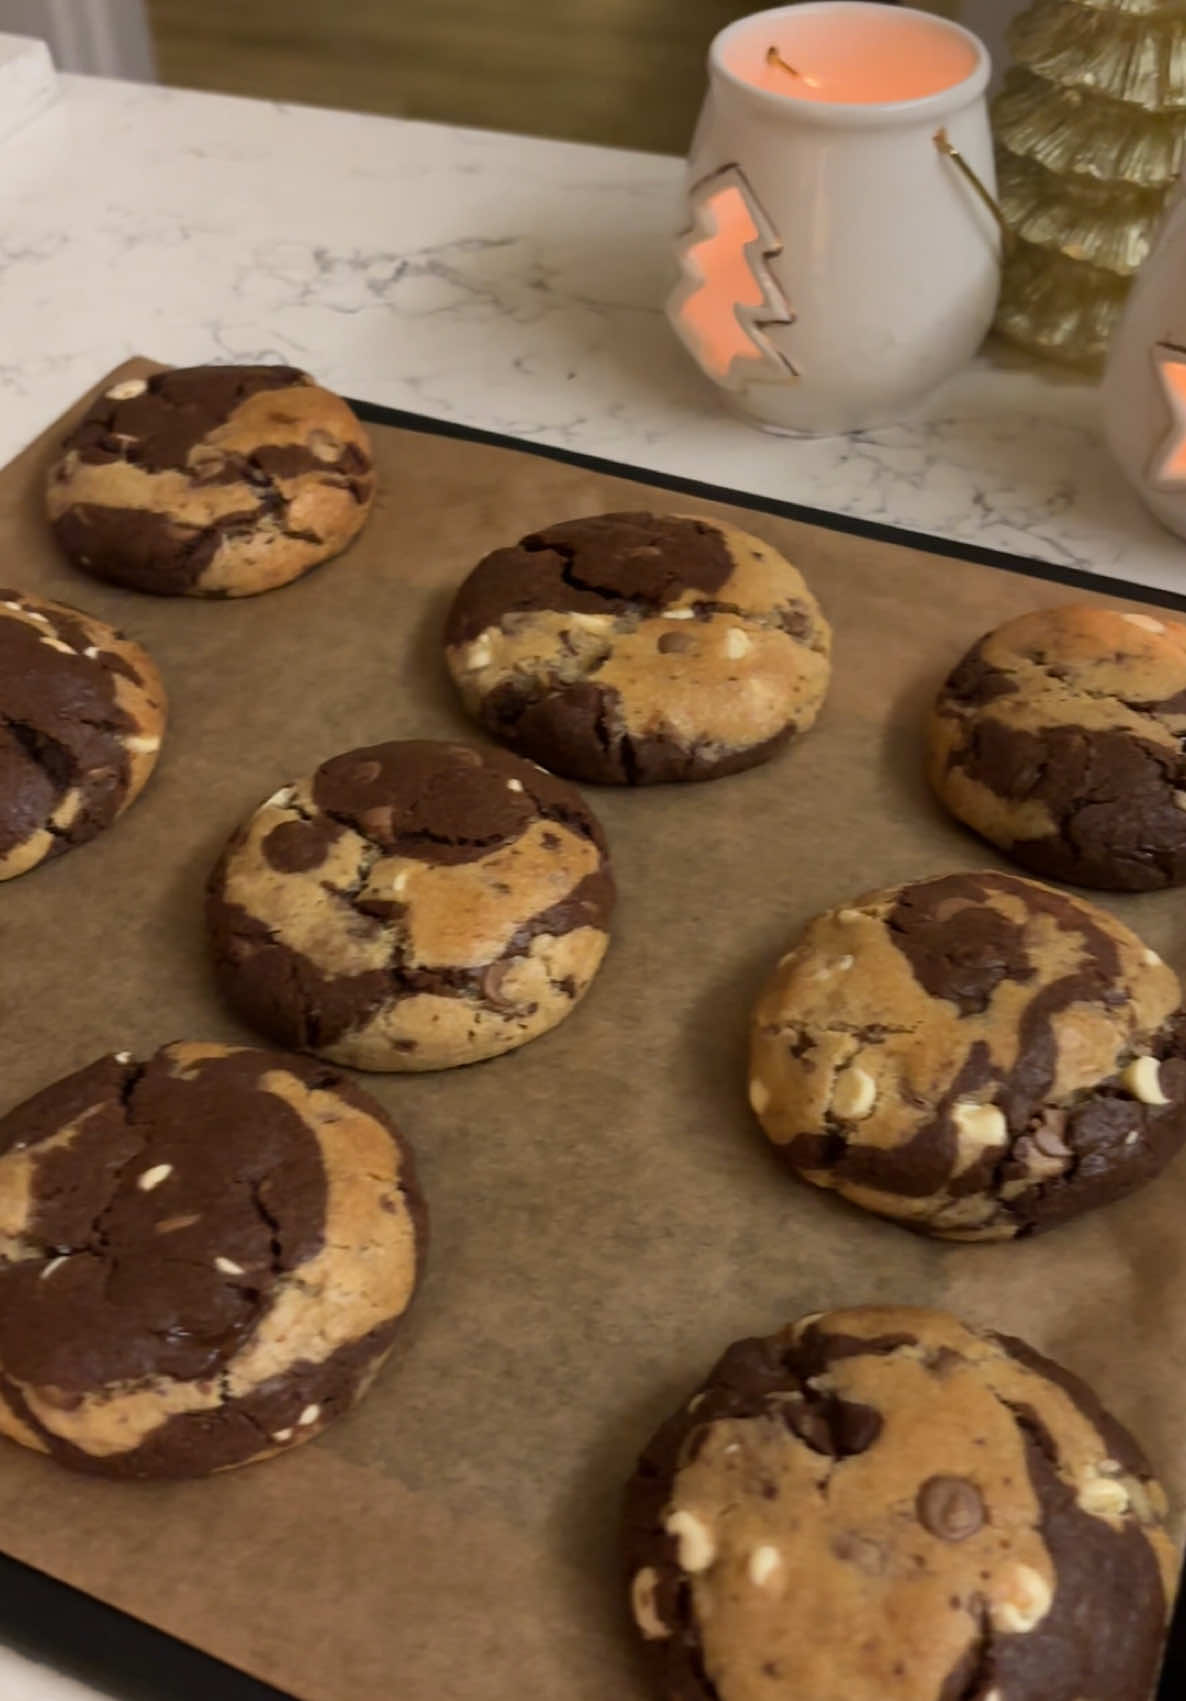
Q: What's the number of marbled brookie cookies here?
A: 8